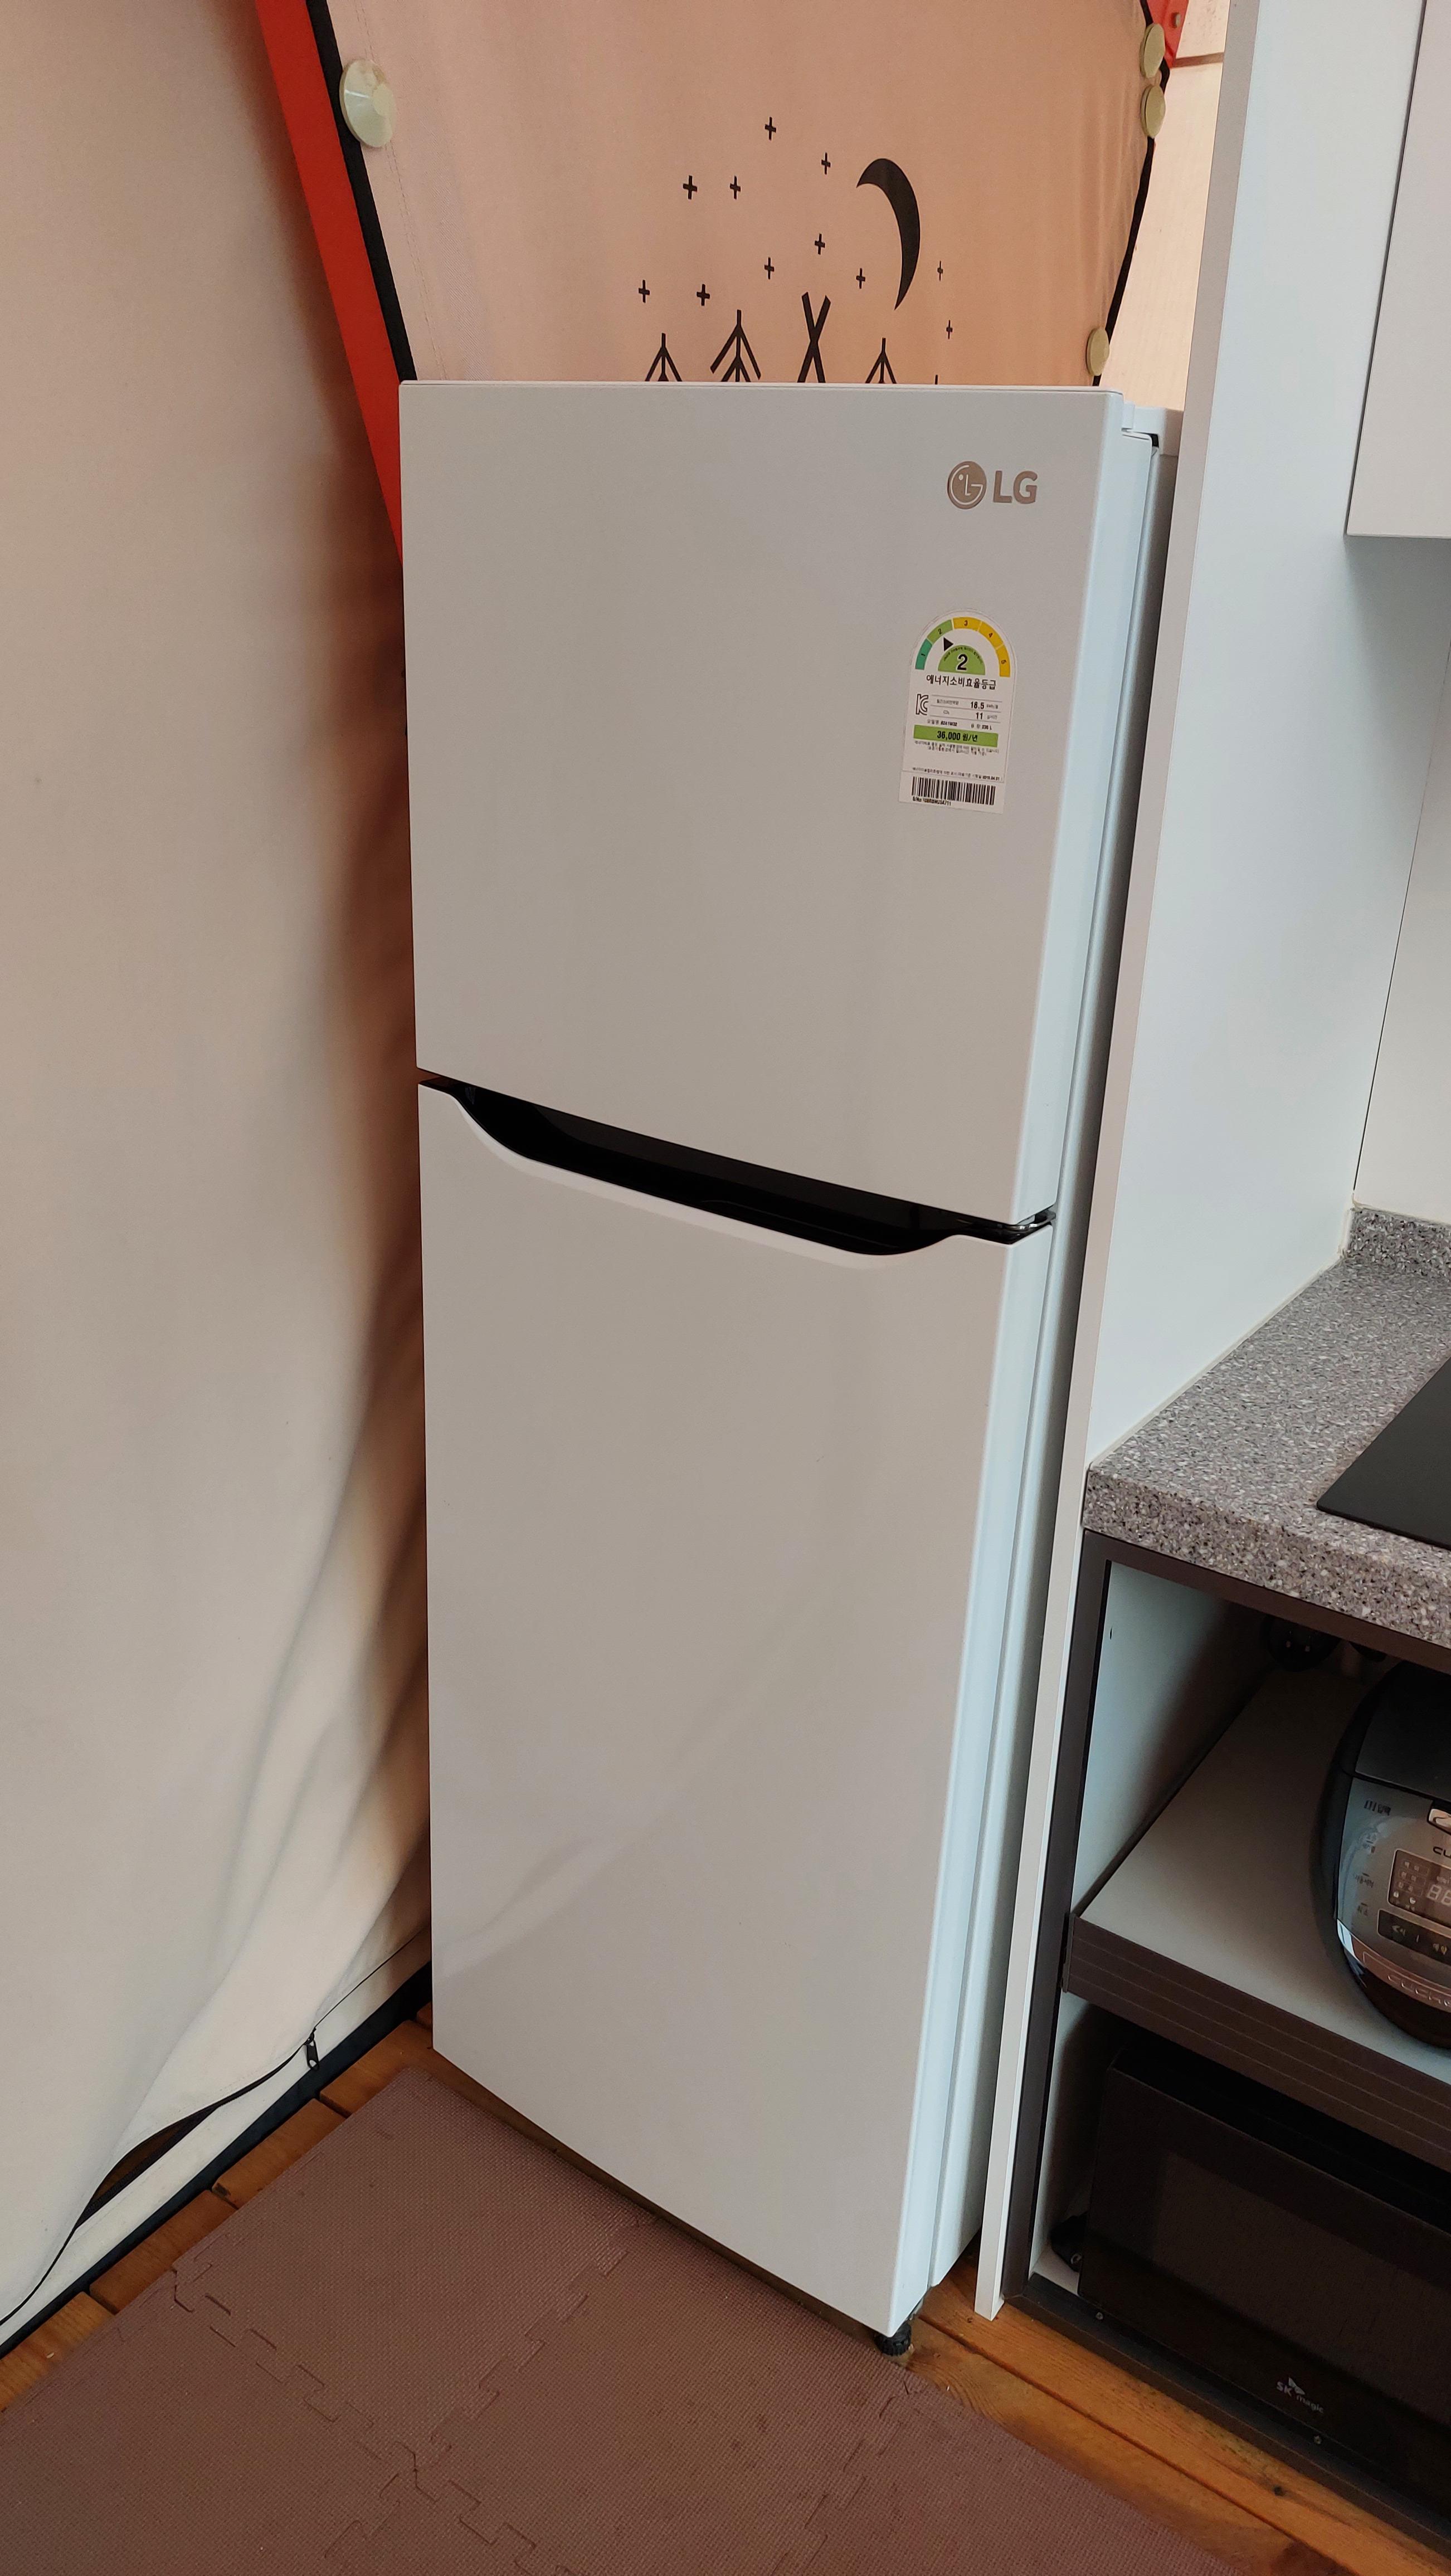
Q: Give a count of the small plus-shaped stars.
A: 11